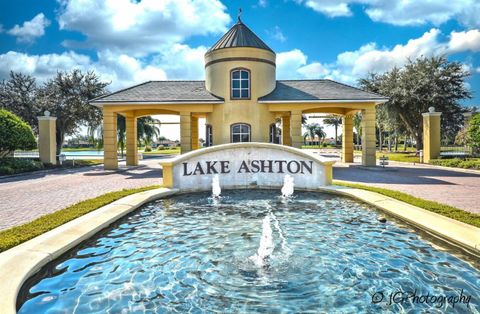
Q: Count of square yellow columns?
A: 10